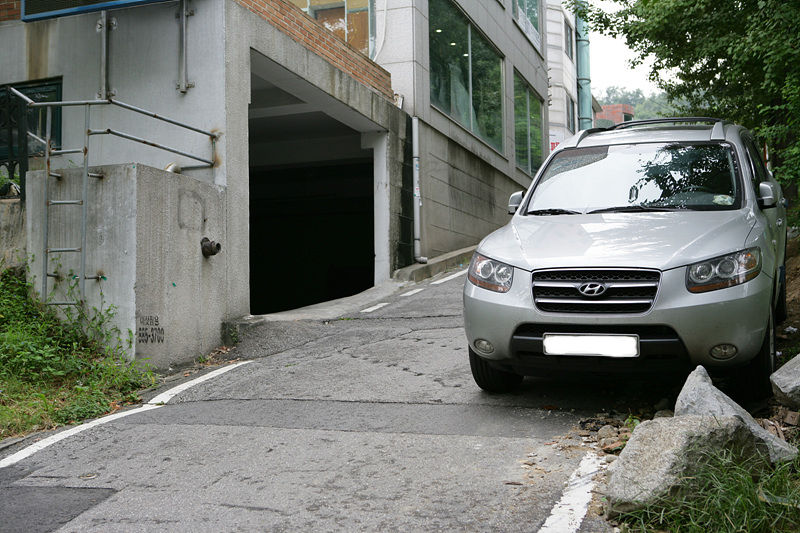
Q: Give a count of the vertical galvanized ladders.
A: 1